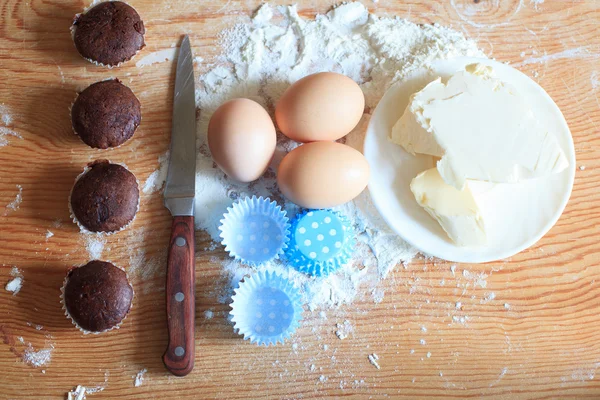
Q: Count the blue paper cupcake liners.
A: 3